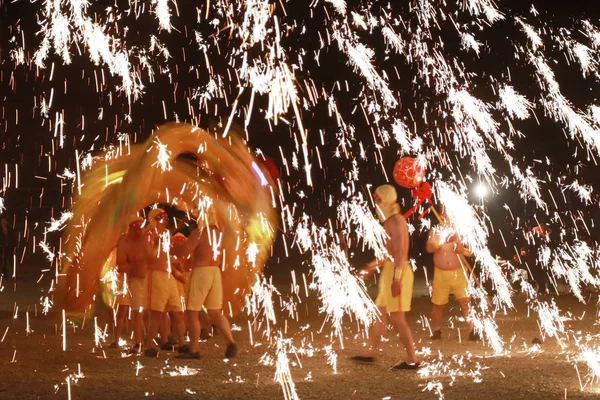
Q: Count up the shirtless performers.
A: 6